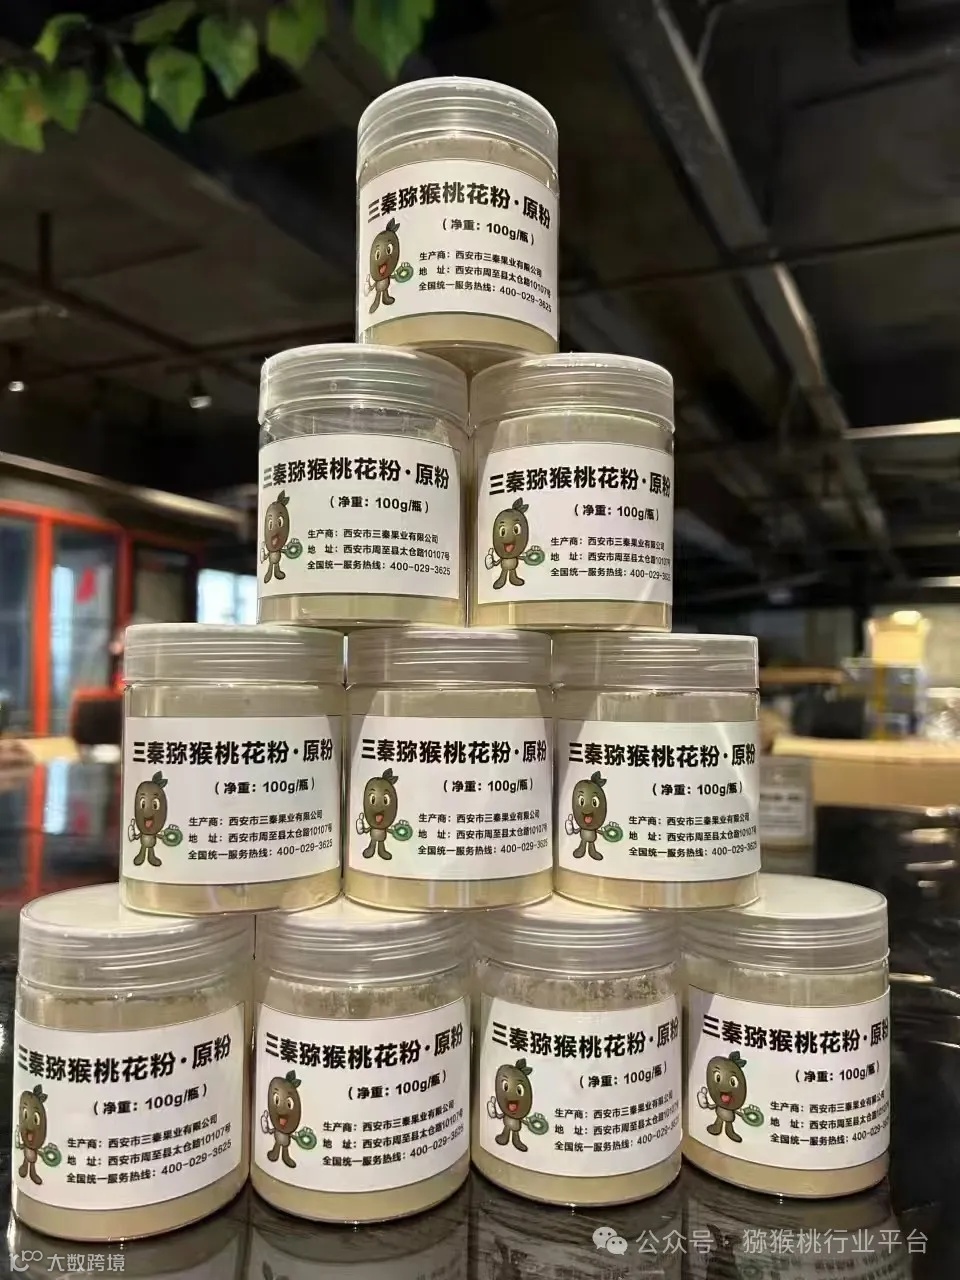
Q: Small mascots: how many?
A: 10